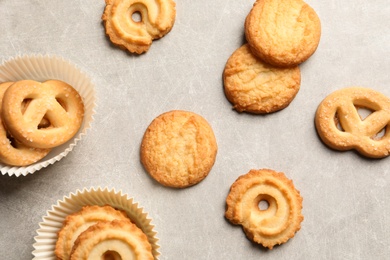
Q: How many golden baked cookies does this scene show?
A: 10